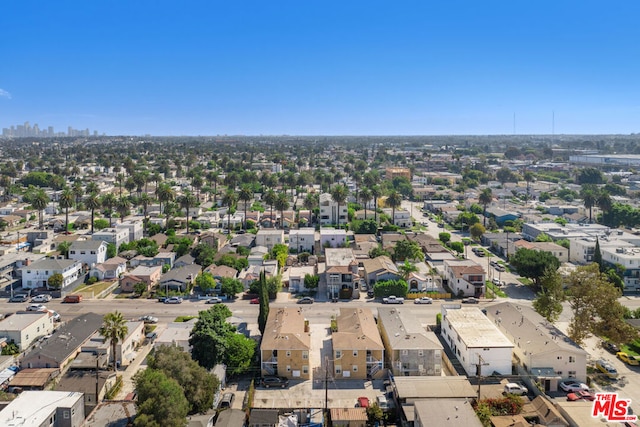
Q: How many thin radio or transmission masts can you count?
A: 2